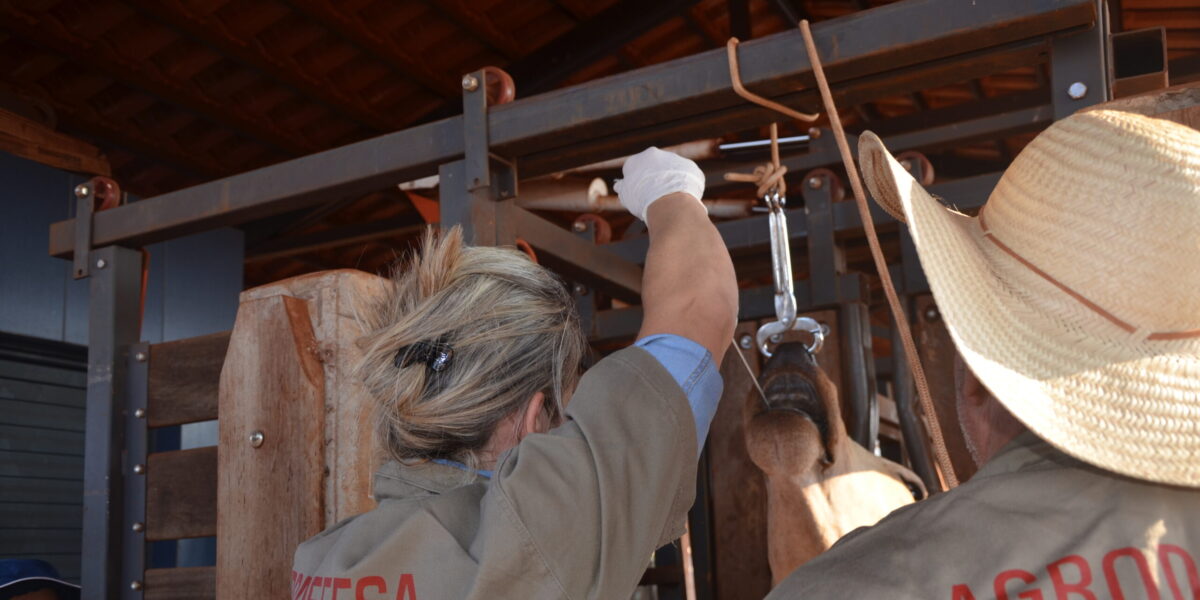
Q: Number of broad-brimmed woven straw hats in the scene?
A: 1